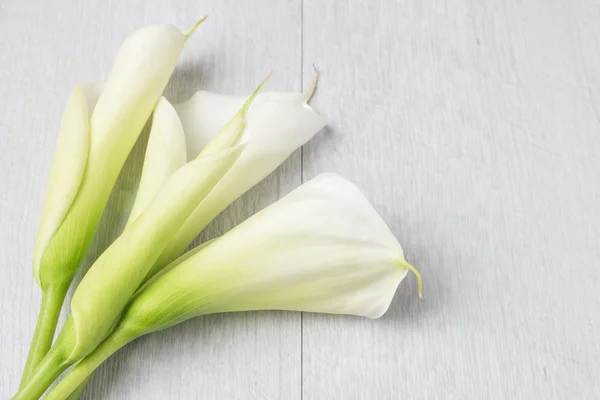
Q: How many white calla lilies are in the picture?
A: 4